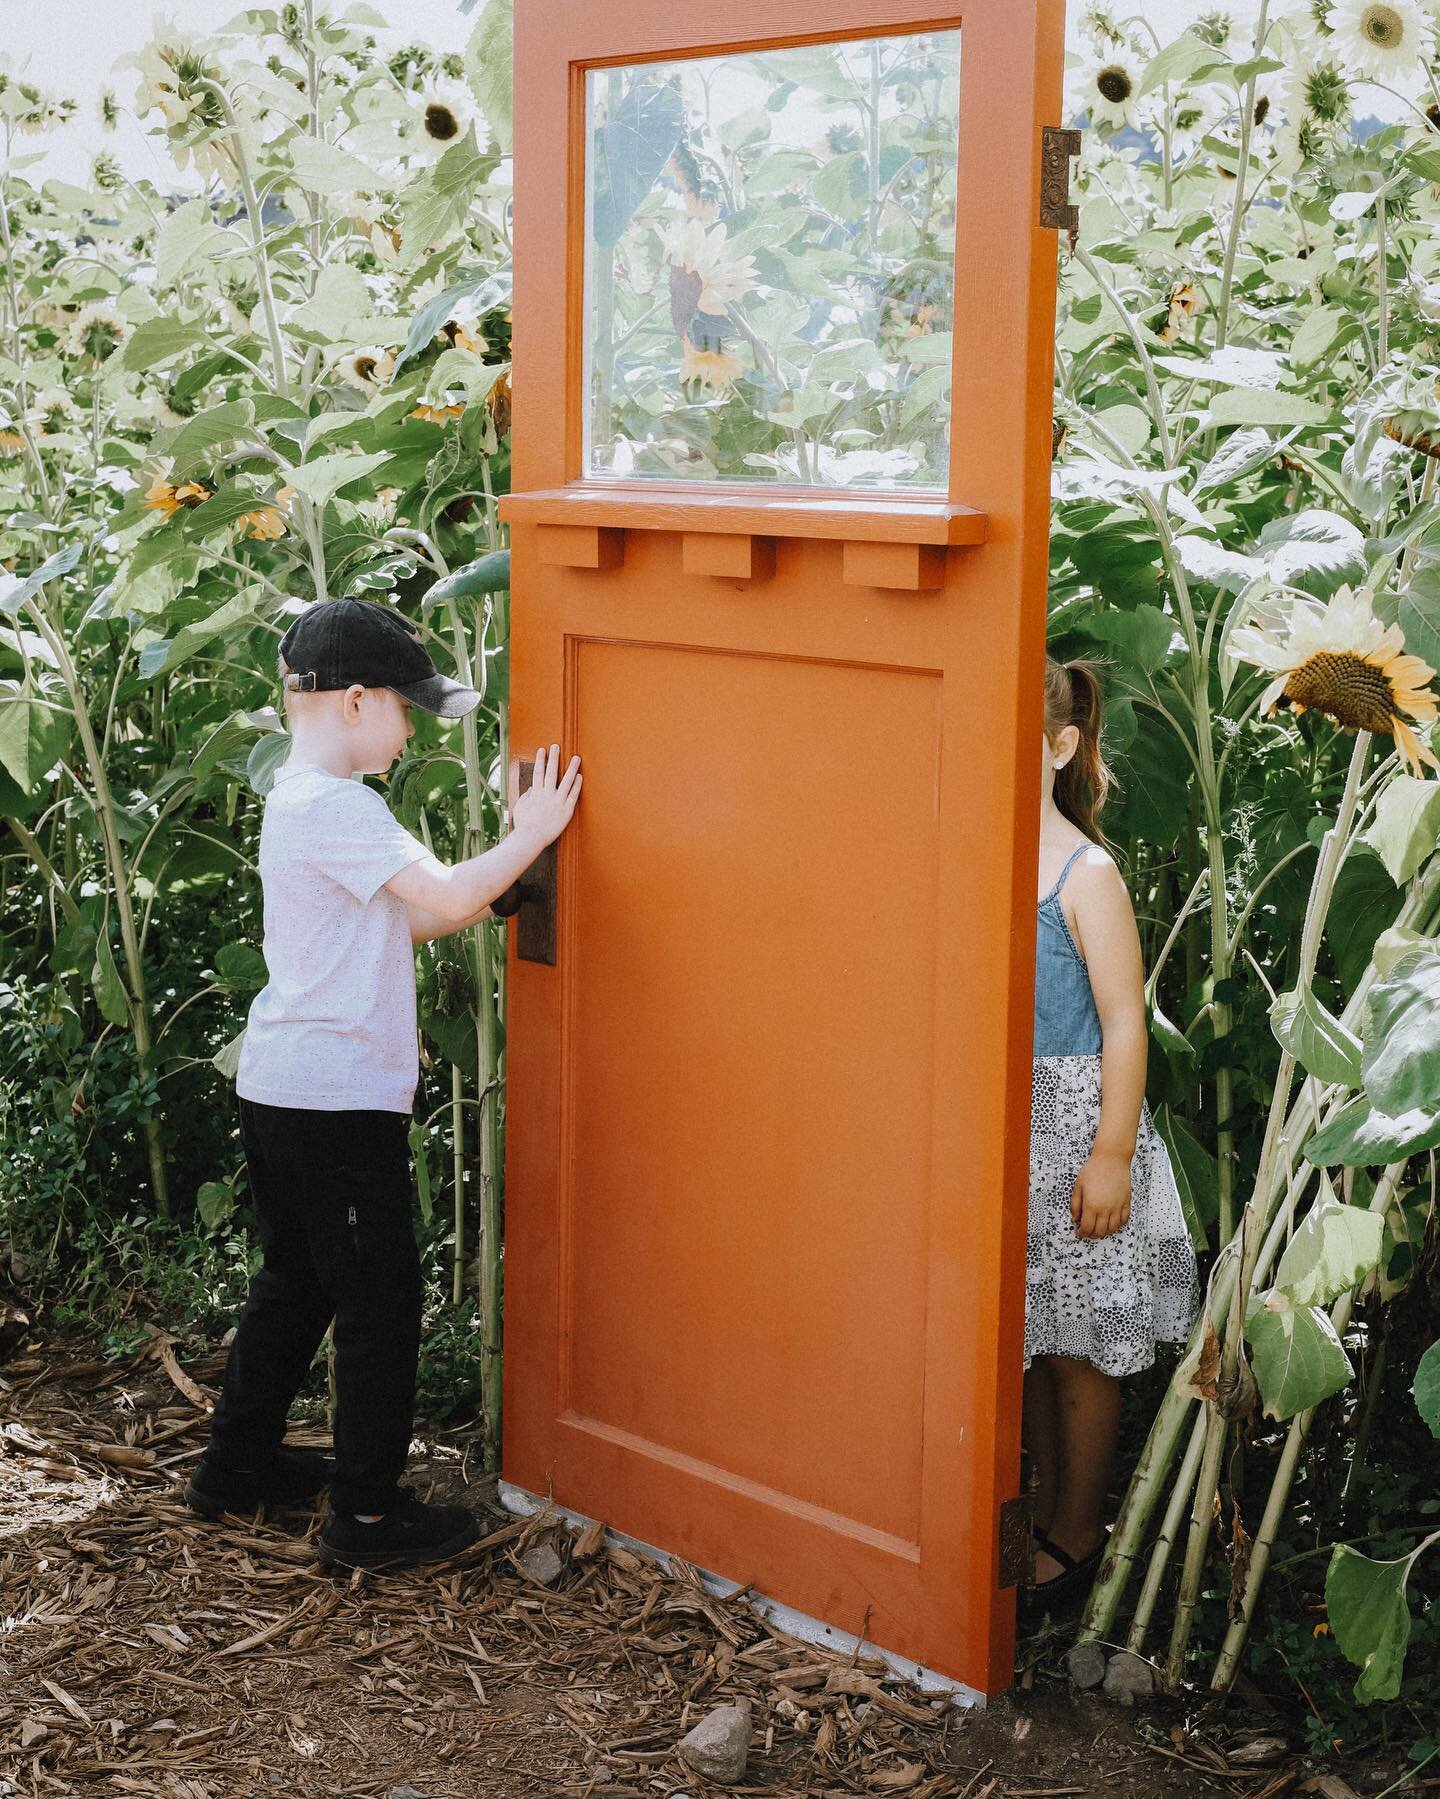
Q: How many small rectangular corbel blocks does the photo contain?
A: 3